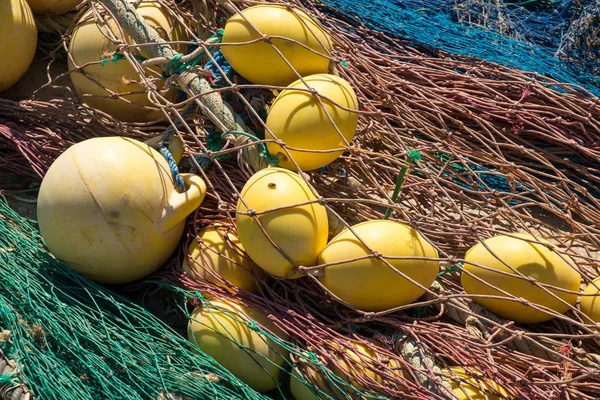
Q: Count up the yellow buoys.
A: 14